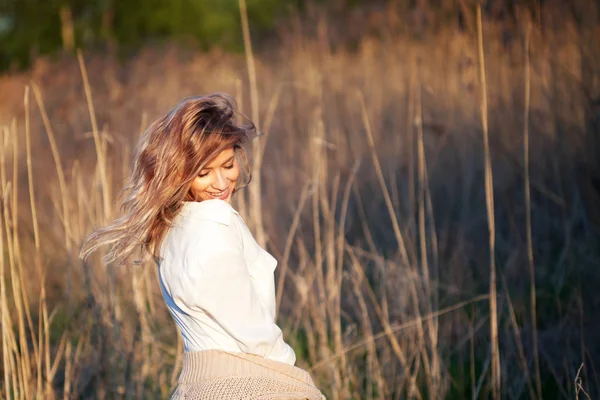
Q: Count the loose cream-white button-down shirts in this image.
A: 1